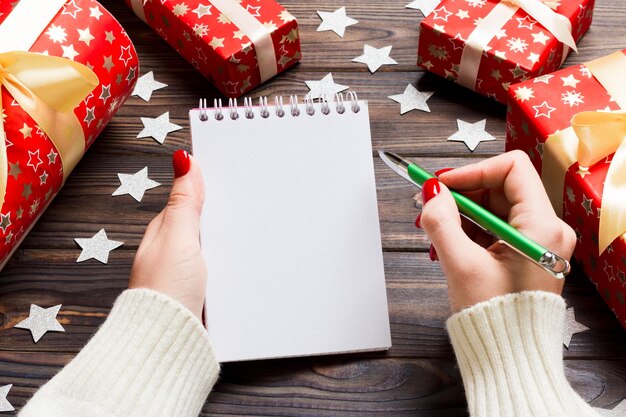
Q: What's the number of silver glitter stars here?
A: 14